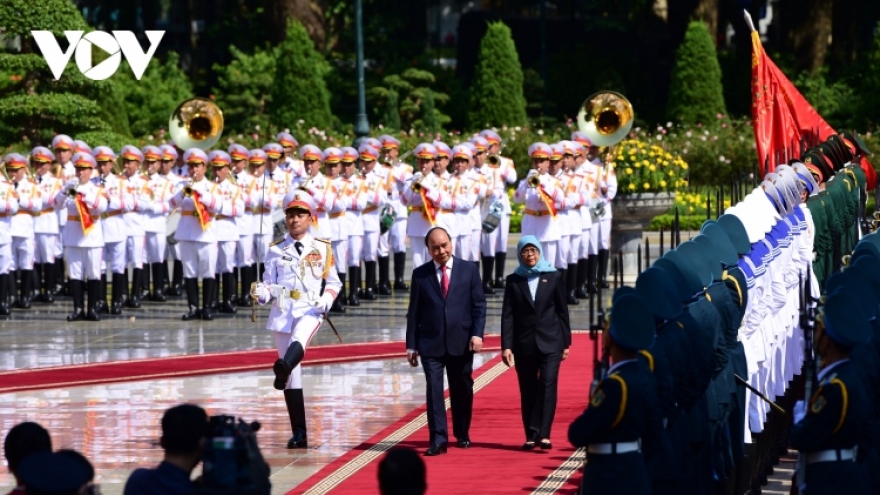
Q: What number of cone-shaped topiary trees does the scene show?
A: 3